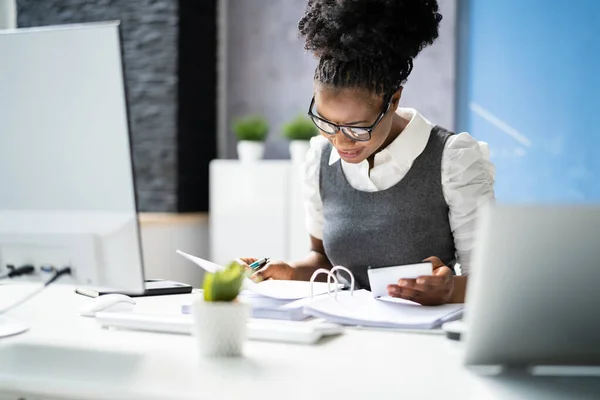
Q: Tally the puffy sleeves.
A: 2